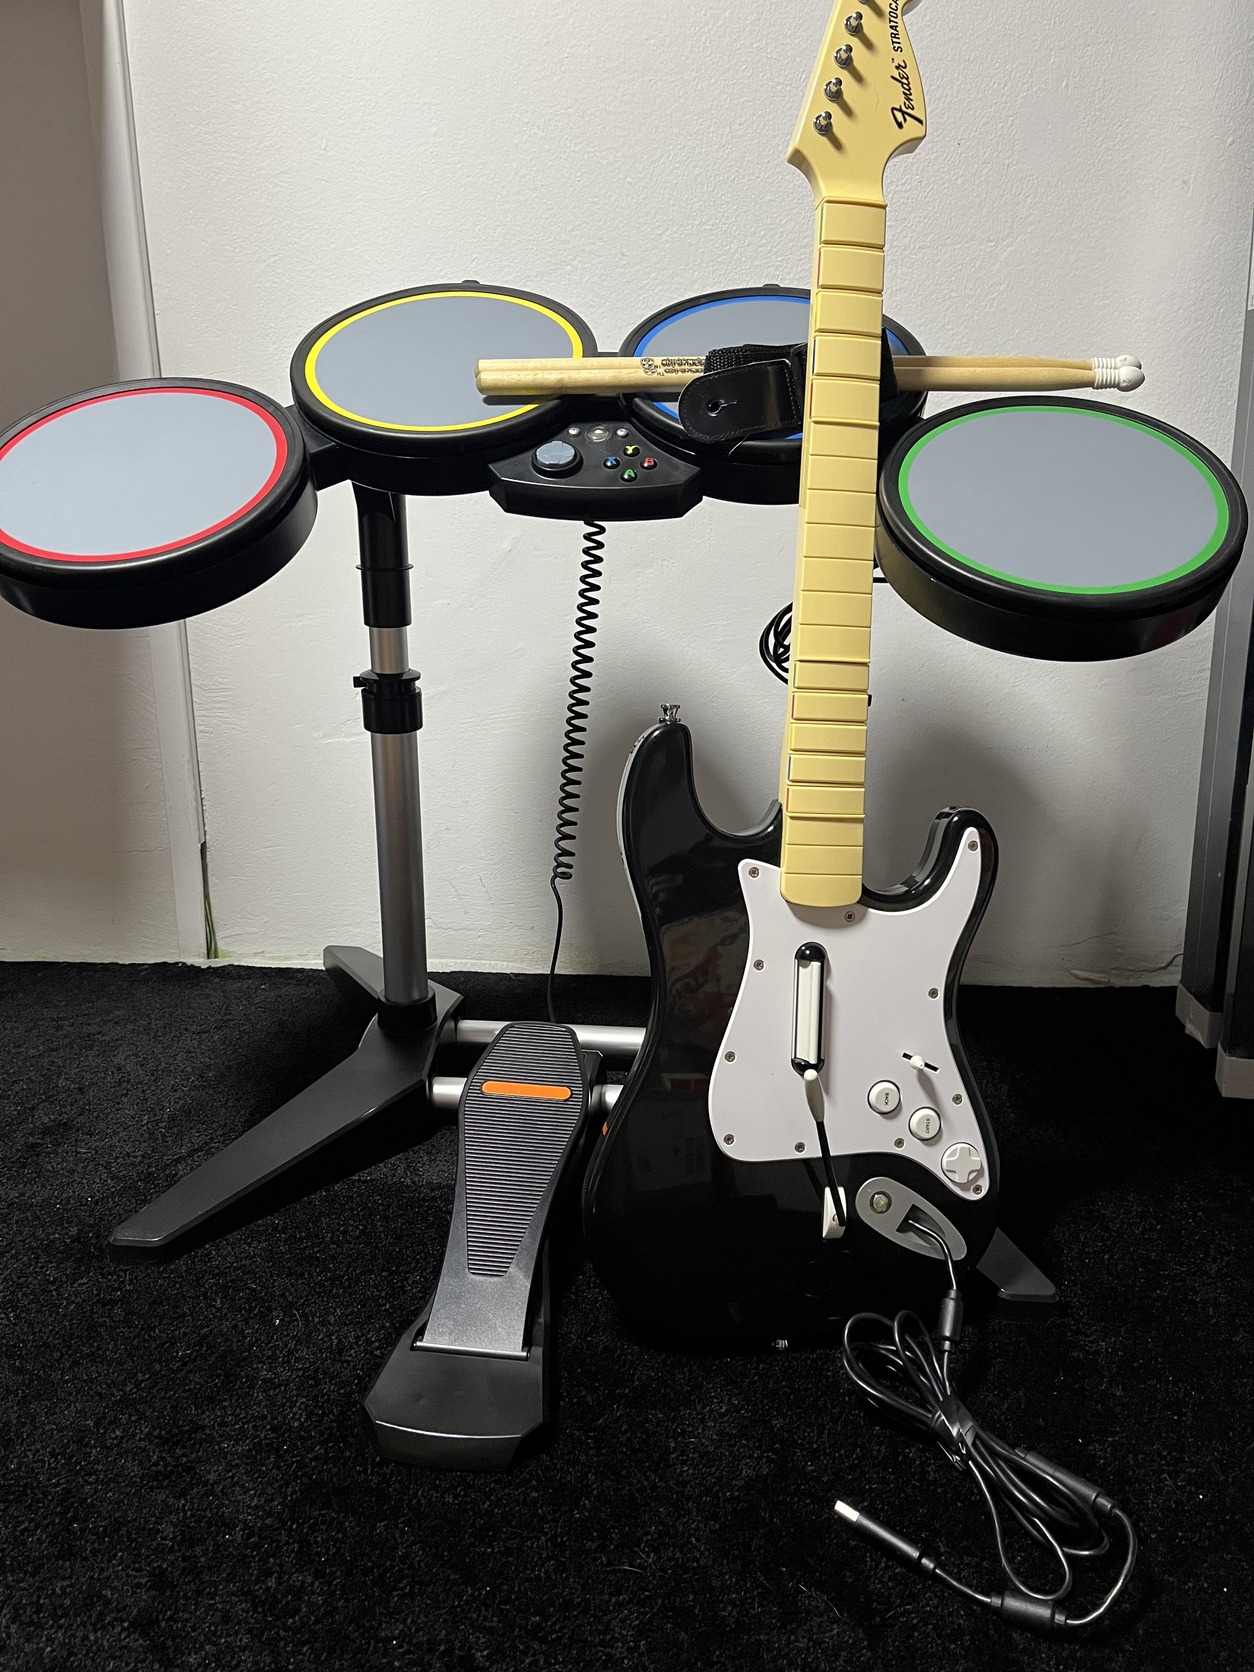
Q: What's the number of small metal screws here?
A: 11